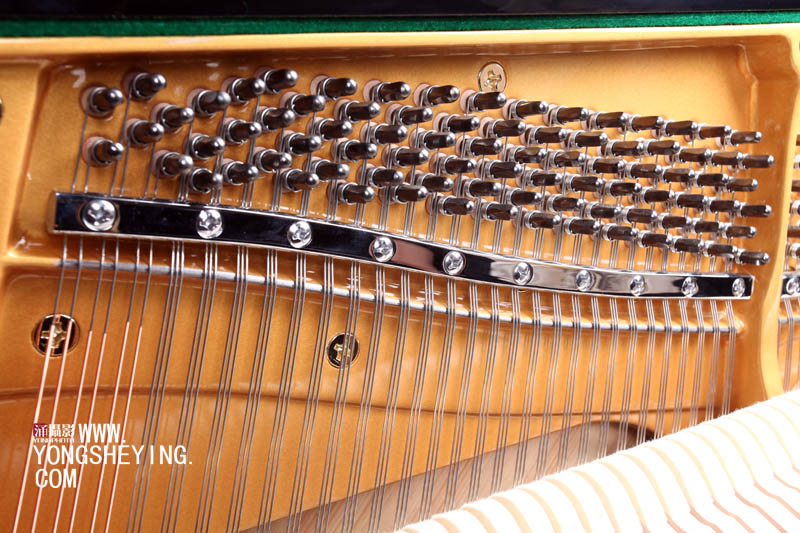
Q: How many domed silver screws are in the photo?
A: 11